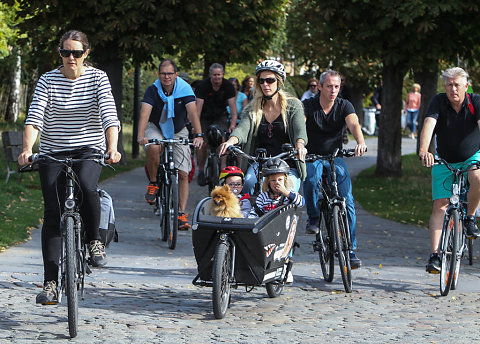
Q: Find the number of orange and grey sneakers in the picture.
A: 2